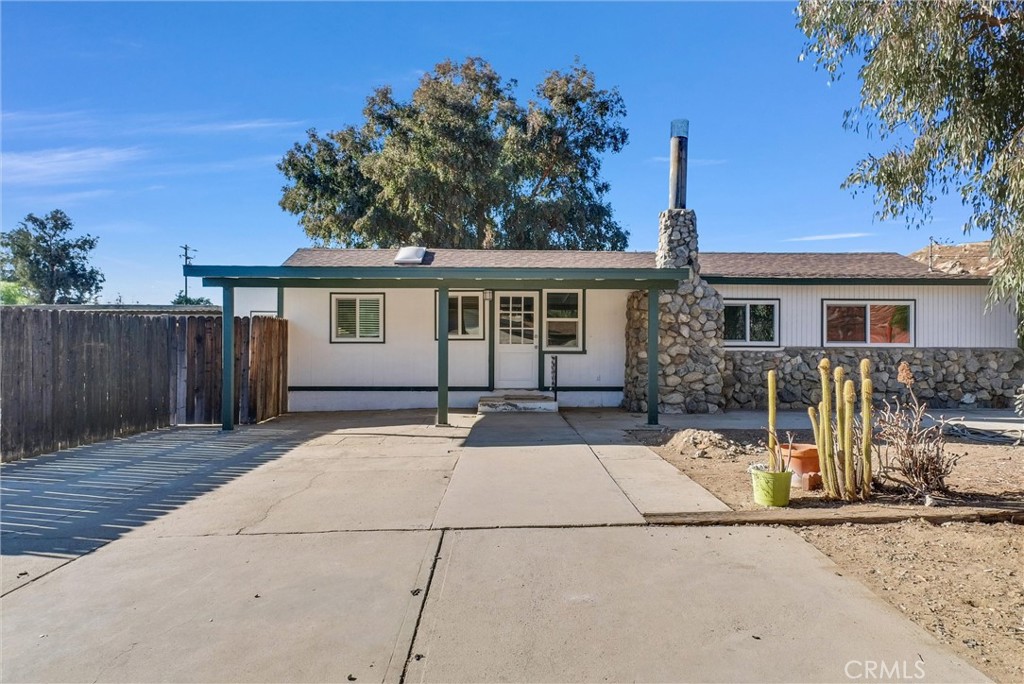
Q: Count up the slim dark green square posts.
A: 3